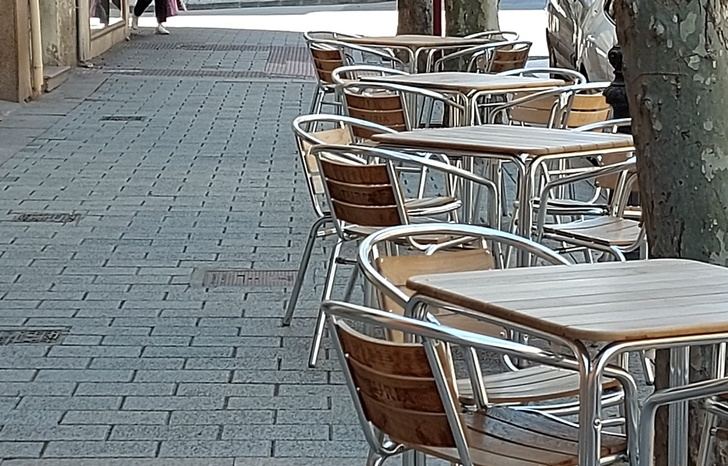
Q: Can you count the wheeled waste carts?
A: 0